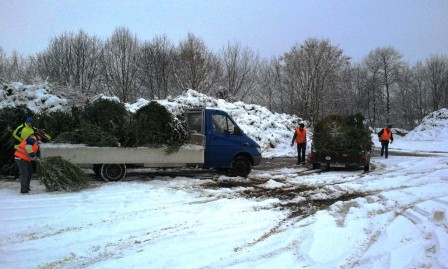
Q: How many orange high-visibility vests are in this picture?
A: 3